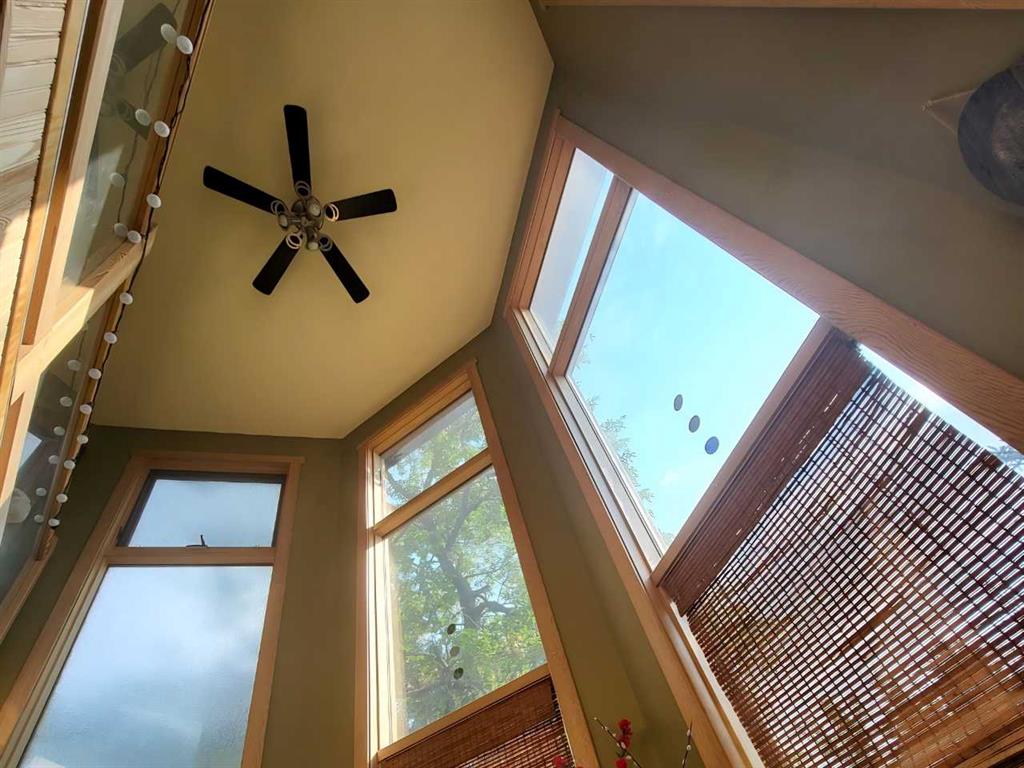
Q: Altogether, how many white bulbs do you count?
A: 12